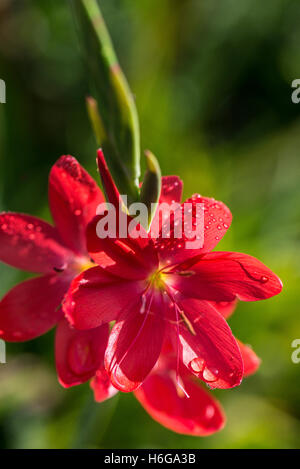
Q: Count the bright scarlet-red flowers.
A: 3